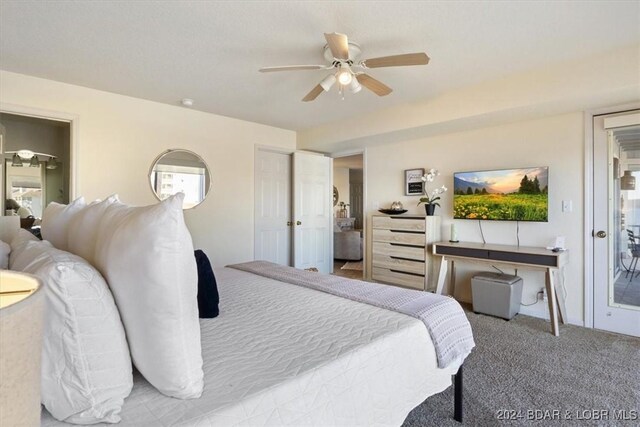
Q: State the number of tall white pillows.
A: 3